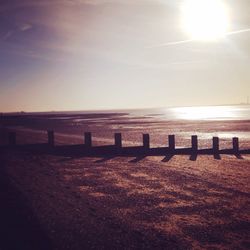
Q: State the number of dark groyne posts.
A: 9